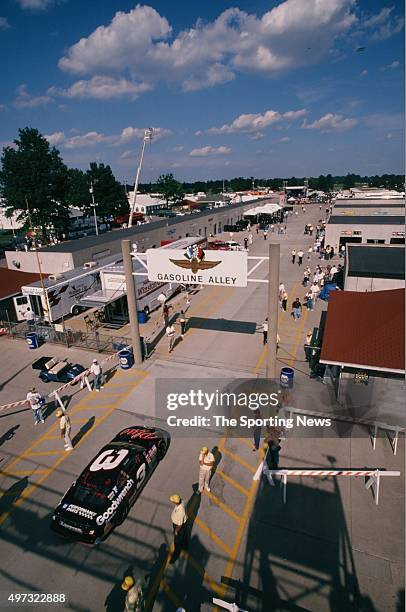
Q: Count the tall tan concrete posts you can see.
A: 2